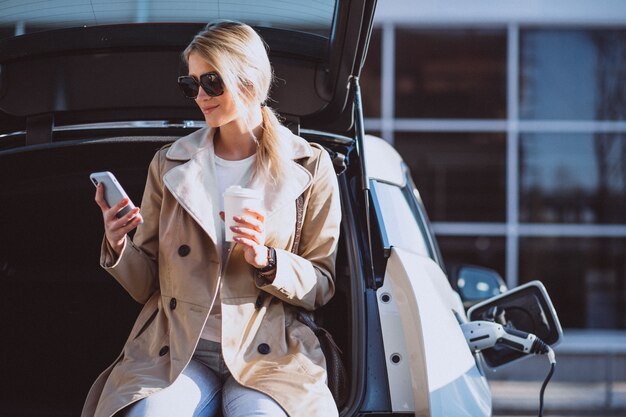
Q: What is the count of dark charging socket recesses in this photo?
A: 1